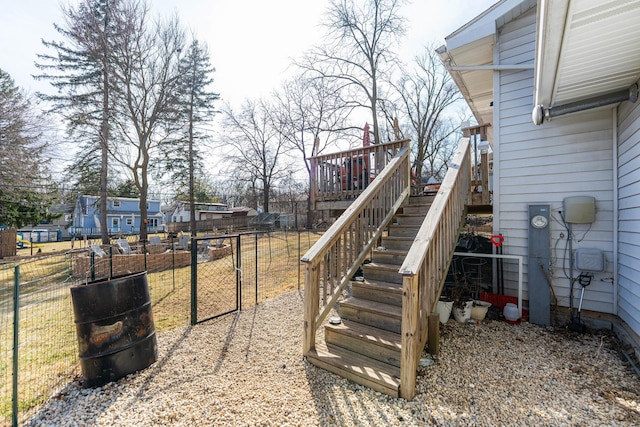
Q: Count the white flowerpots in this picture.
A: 3